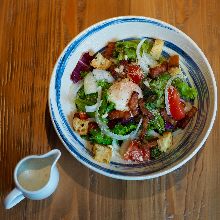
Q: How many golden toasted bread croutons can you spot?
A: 6